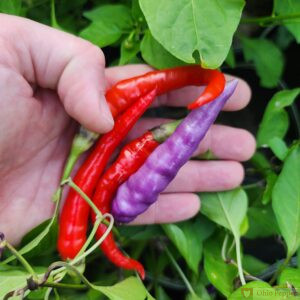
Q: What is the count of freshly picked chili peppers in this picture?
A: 4